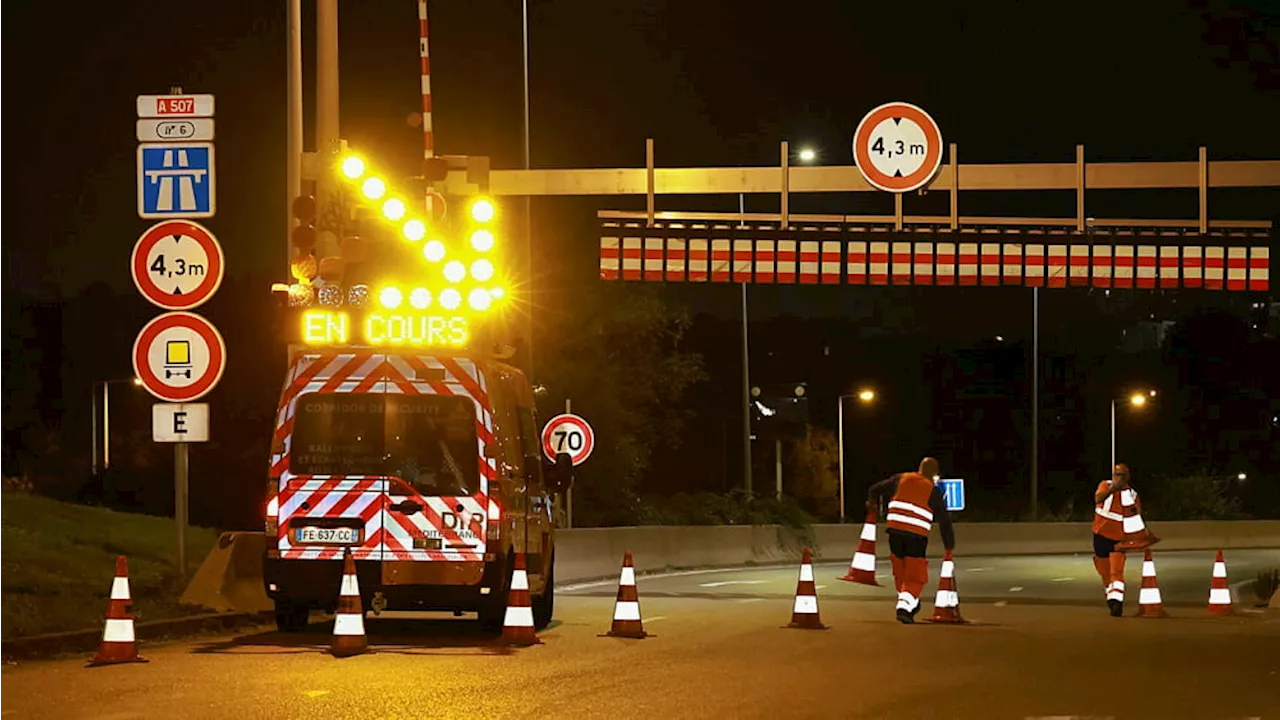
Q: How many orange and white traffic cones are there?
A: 10